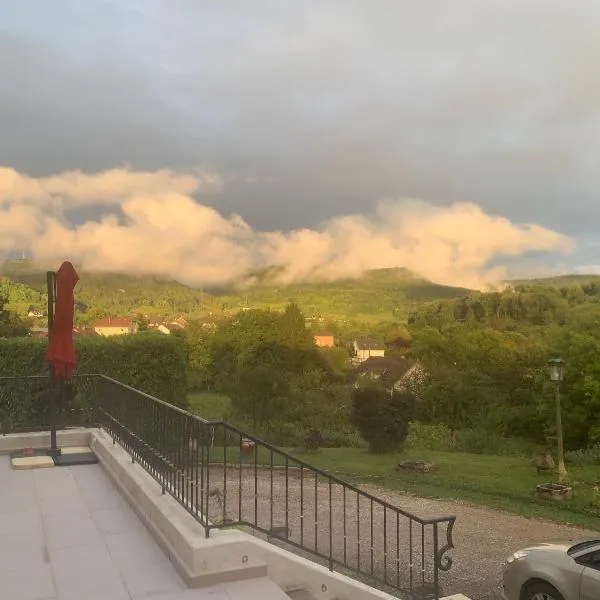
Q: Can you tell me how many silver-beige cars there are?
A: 1